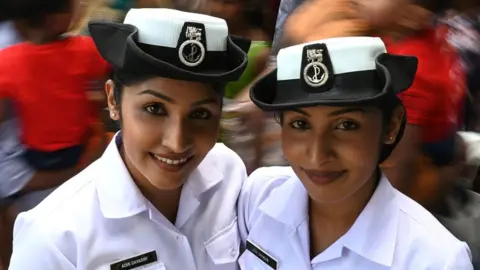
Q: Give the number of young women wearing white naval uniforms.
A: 2